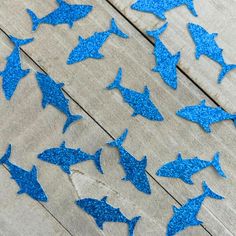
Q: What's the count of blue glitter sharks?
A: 15